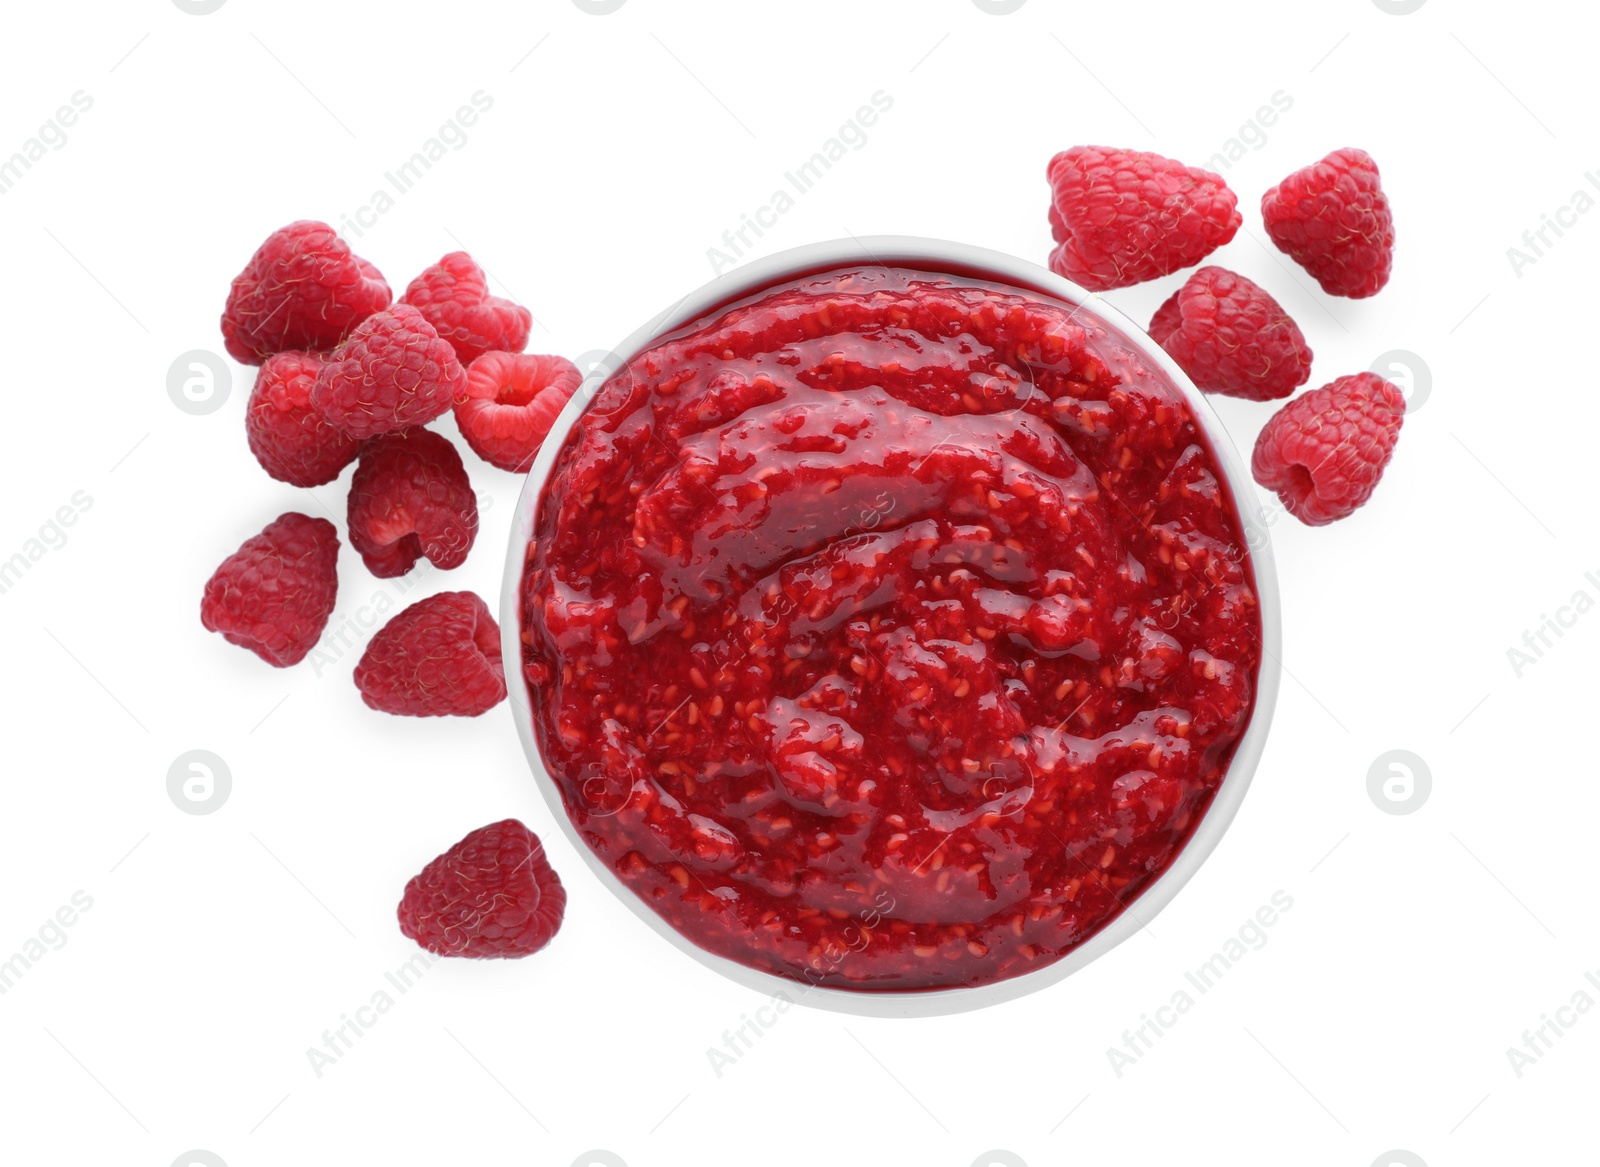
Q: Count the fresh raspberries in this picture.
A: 13